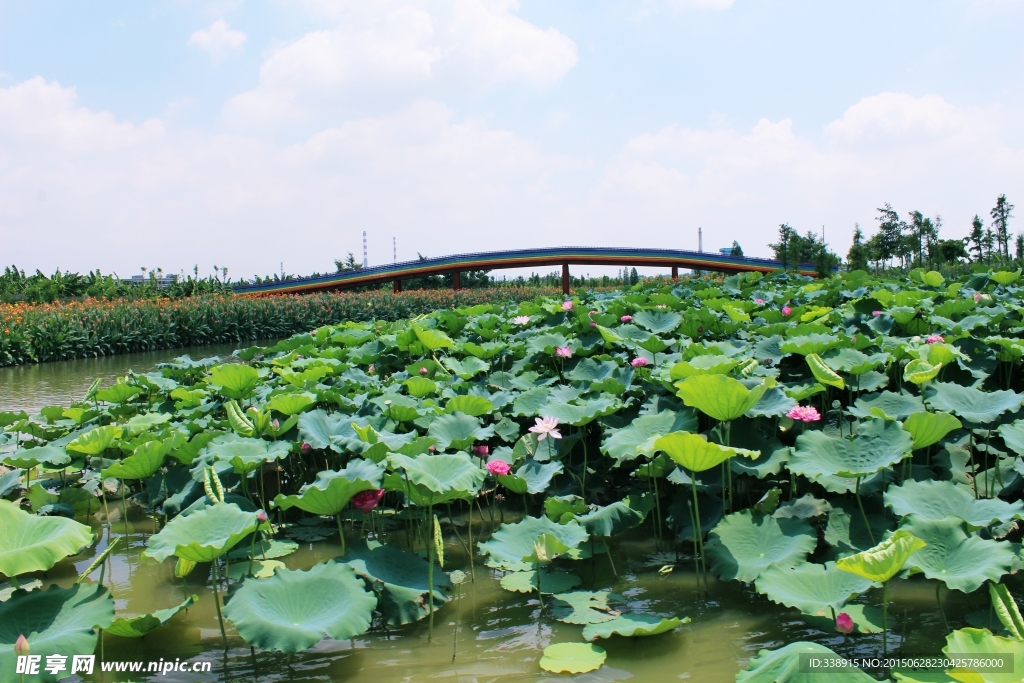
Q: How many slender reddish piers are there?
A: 4